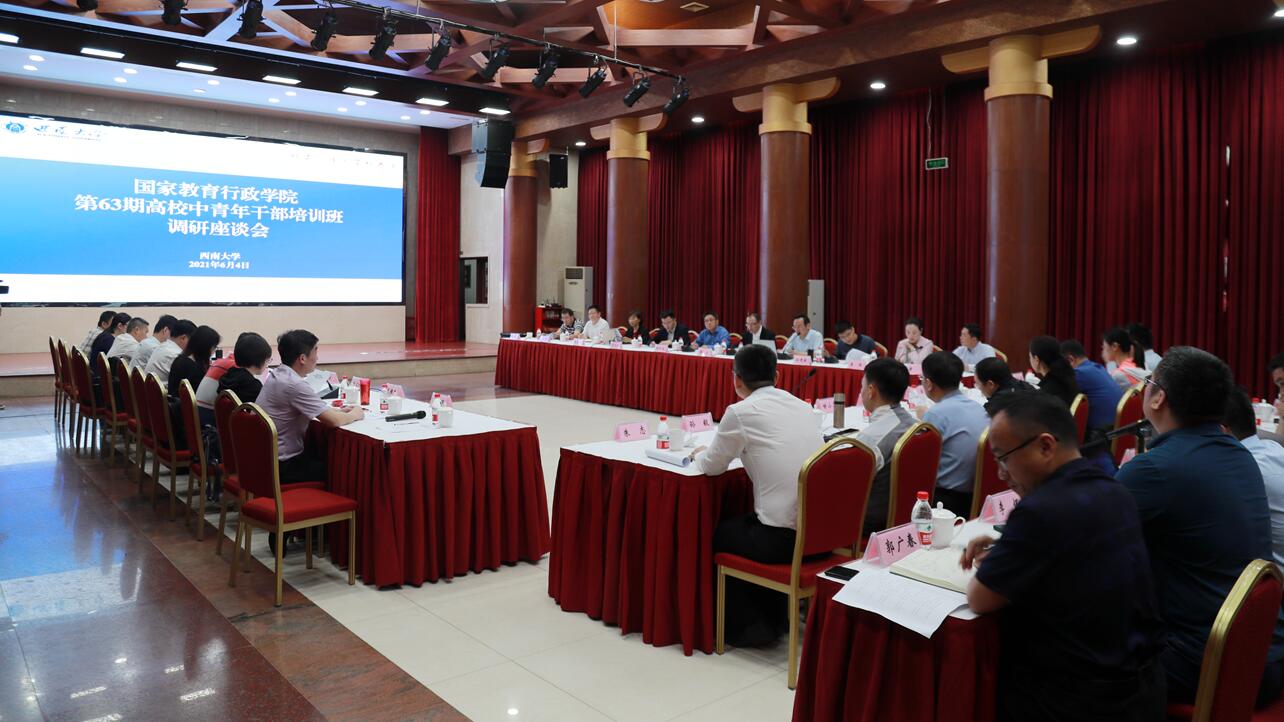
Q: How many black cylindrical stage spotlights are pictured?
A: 11